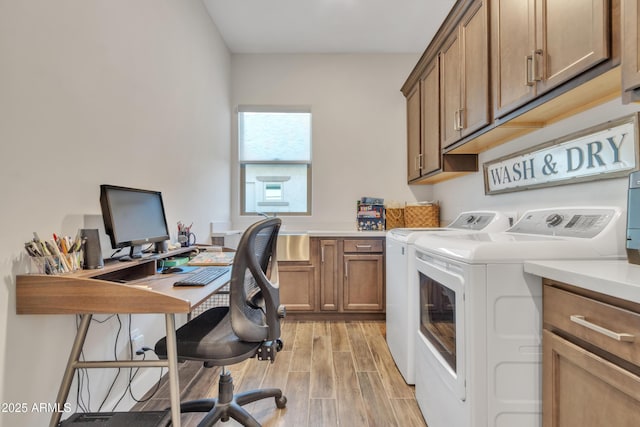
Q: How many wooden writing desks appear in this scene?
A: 1